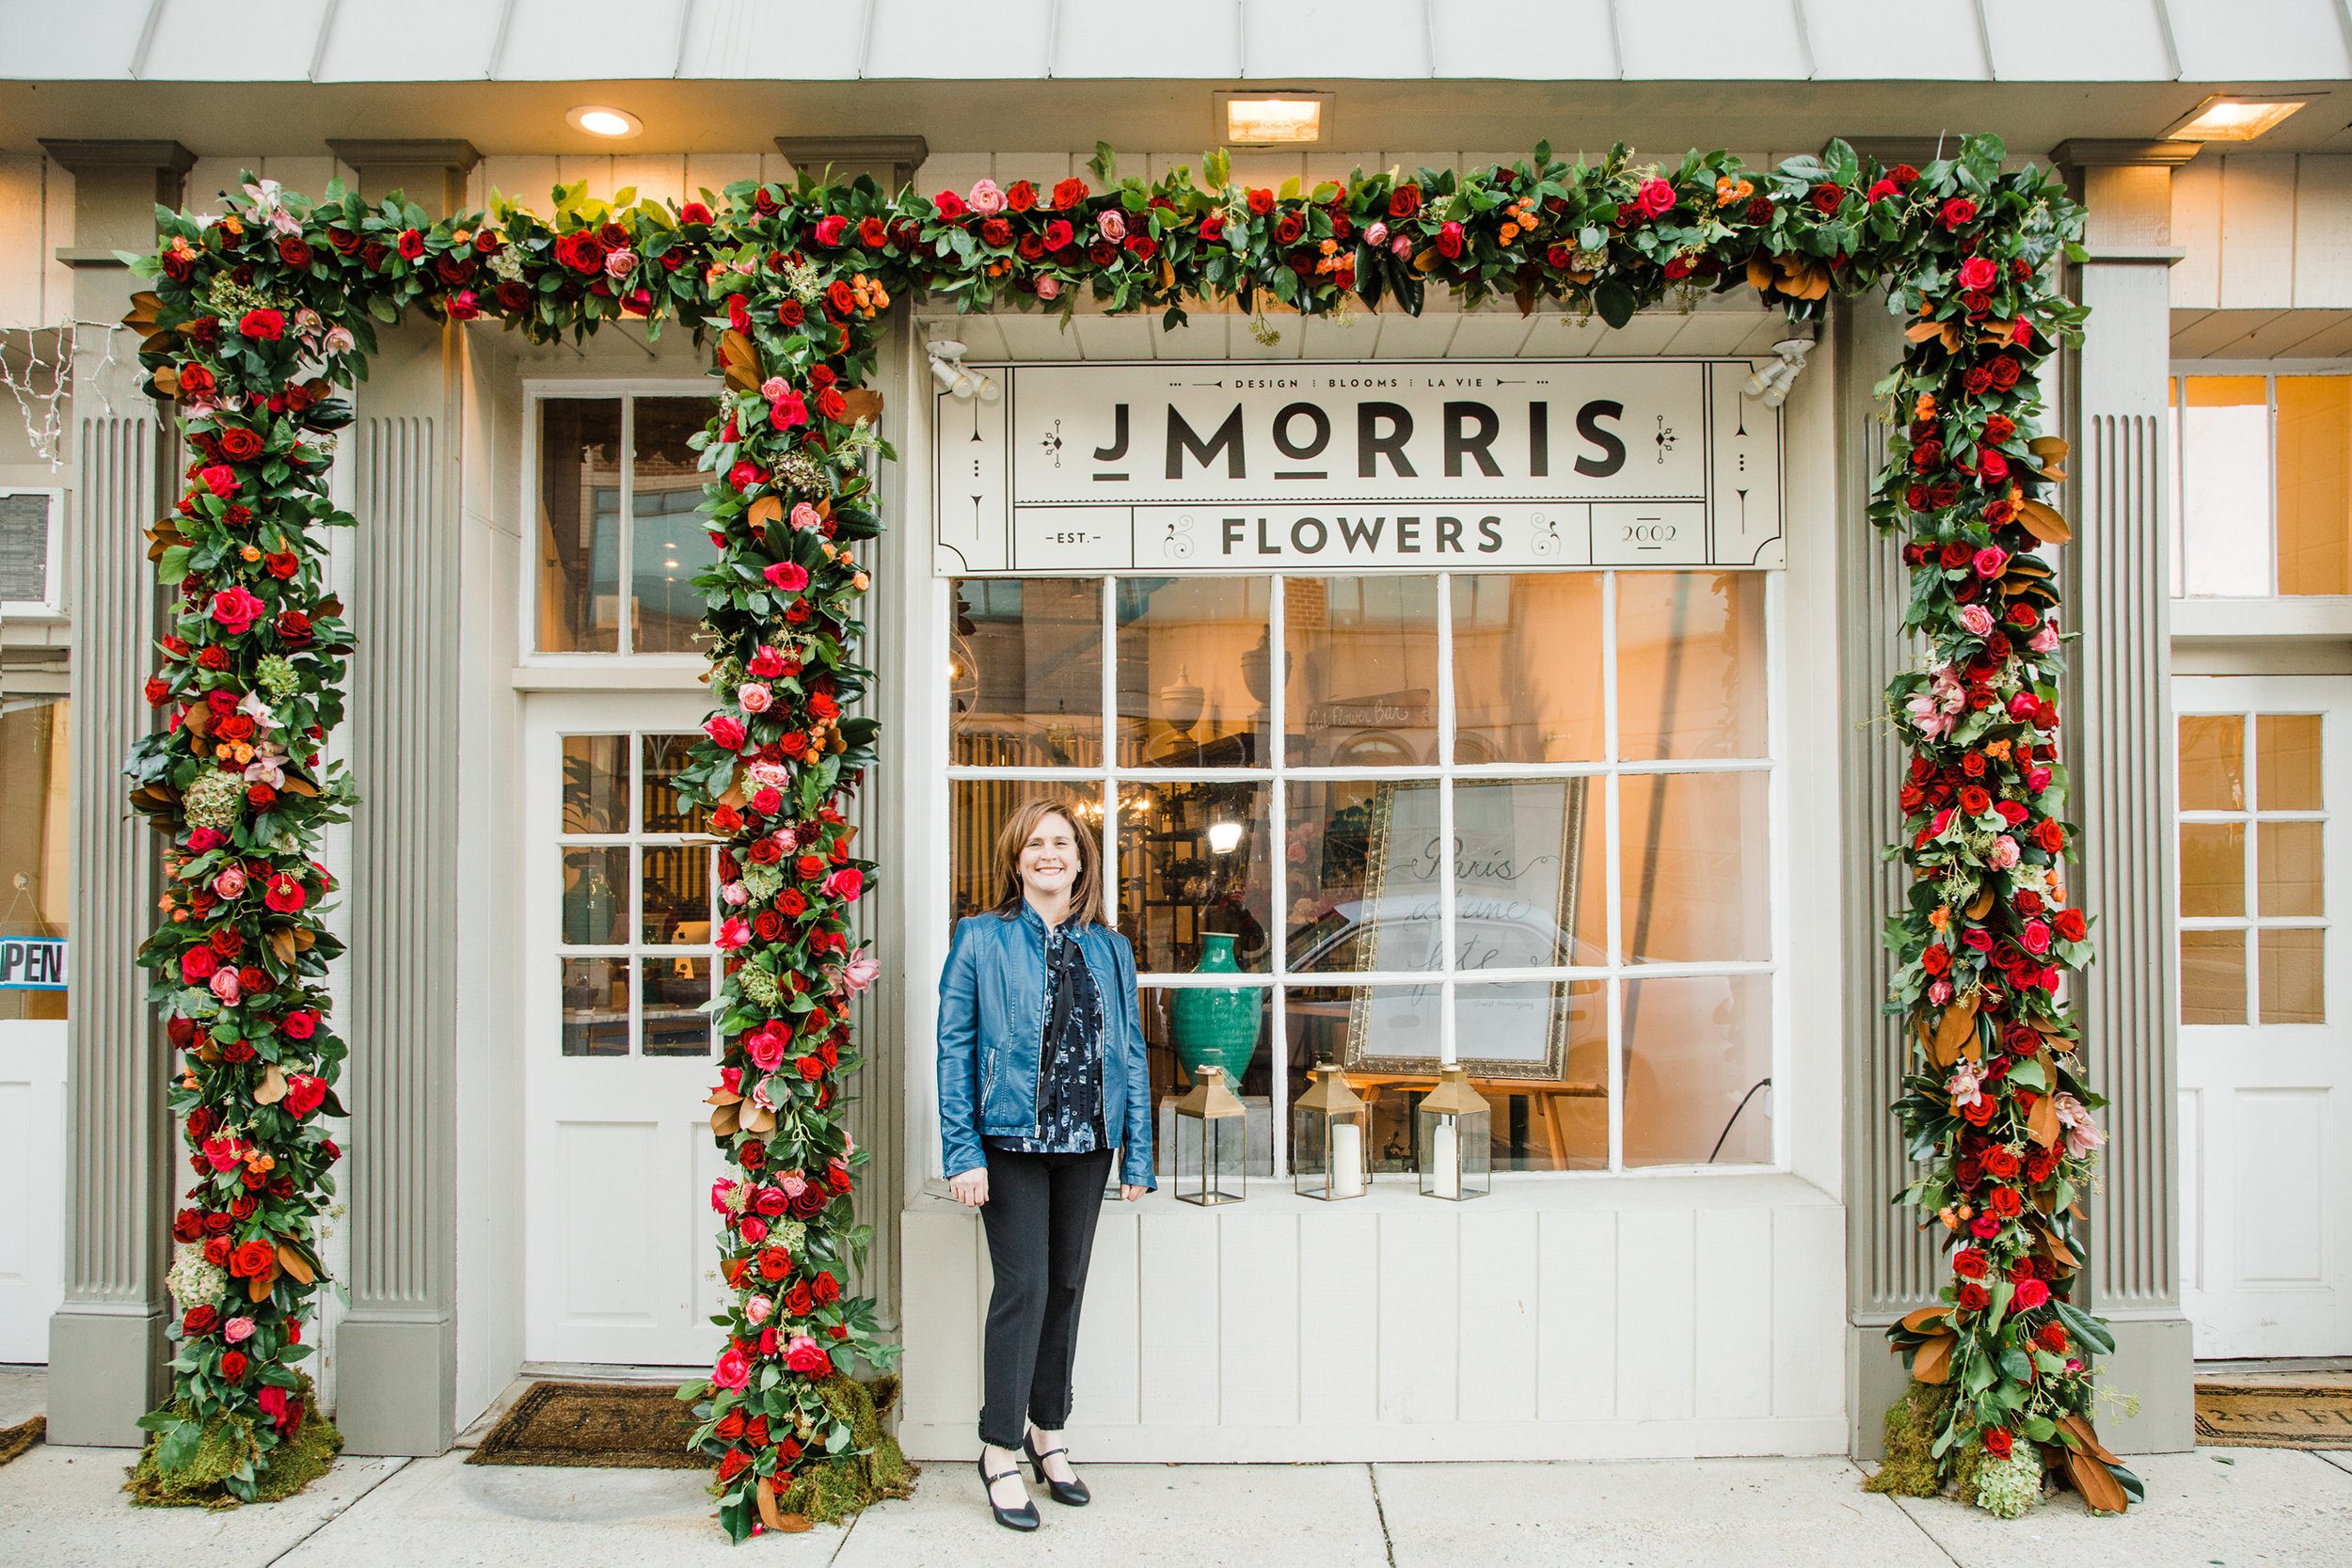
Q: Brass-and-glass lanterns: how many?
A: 3